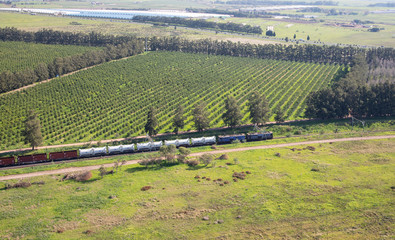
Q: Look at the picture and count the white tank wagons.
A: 5